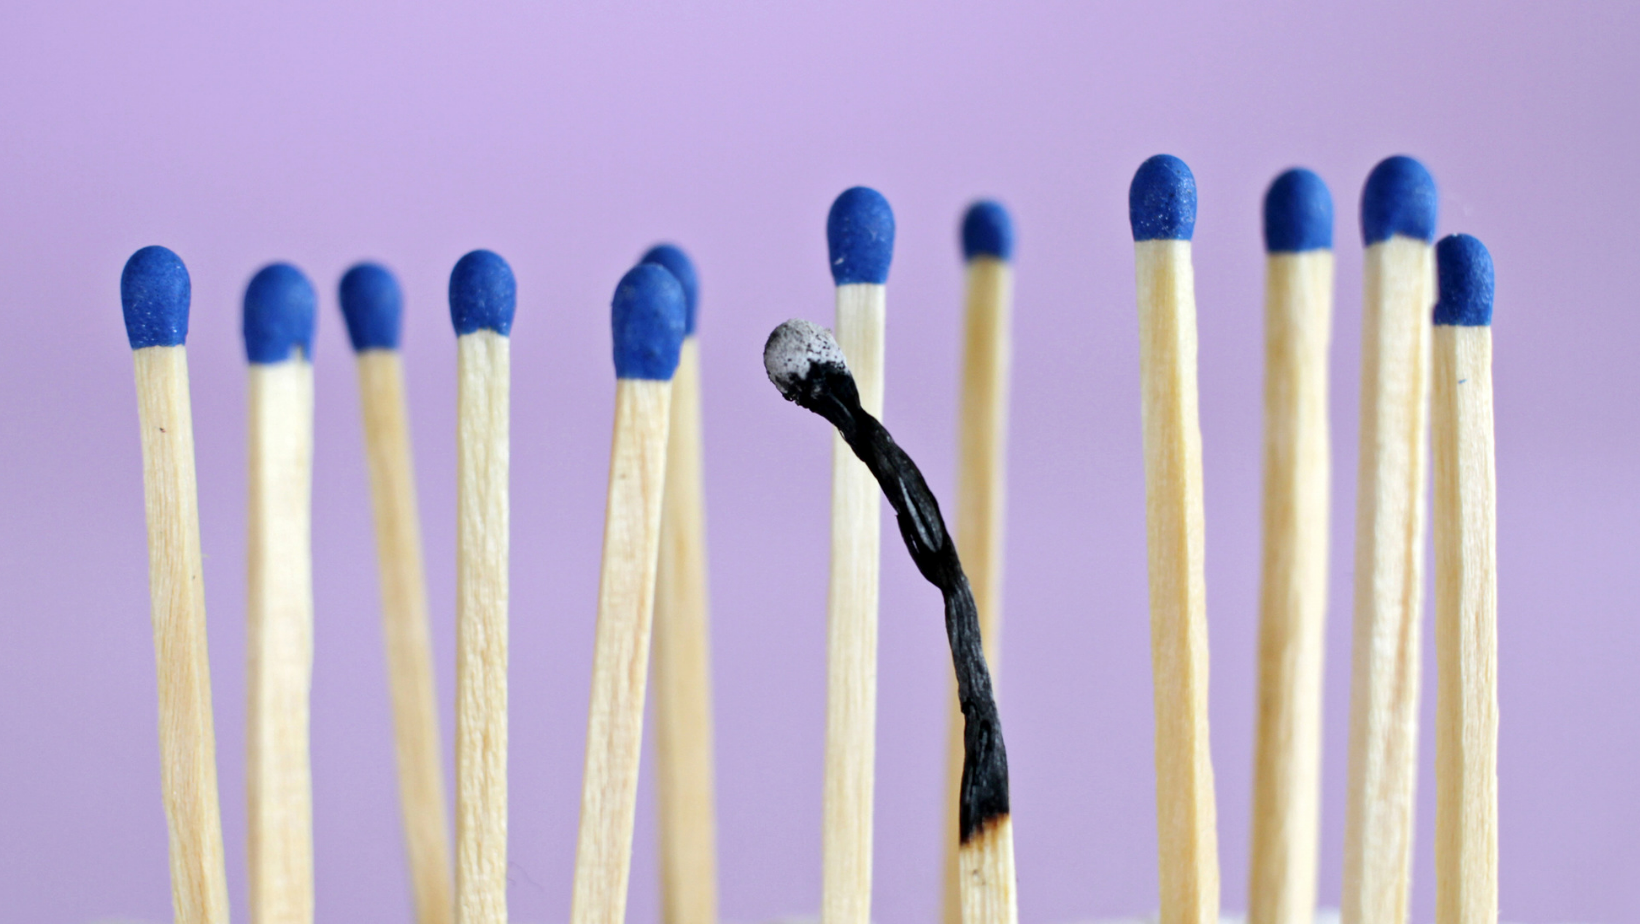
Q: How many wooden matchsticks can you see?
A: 13